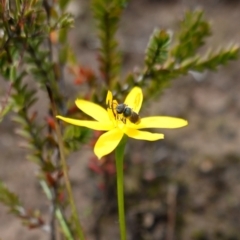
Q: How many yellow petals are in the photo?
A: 6